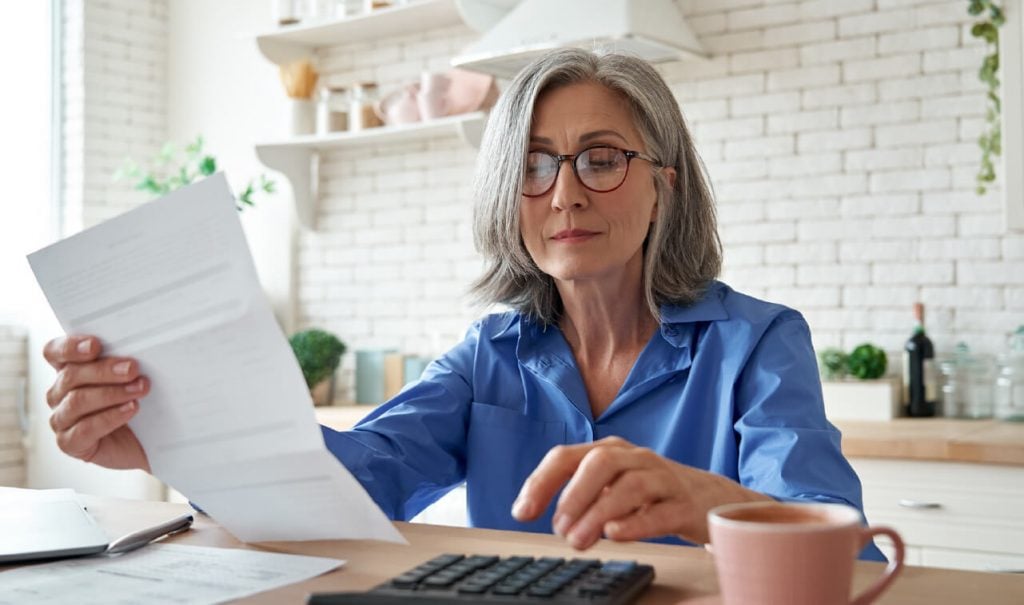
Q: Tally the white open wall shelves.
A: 2